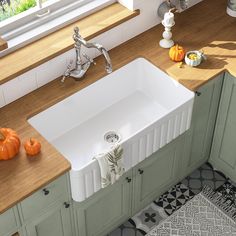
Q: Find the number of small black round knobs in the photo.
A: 5